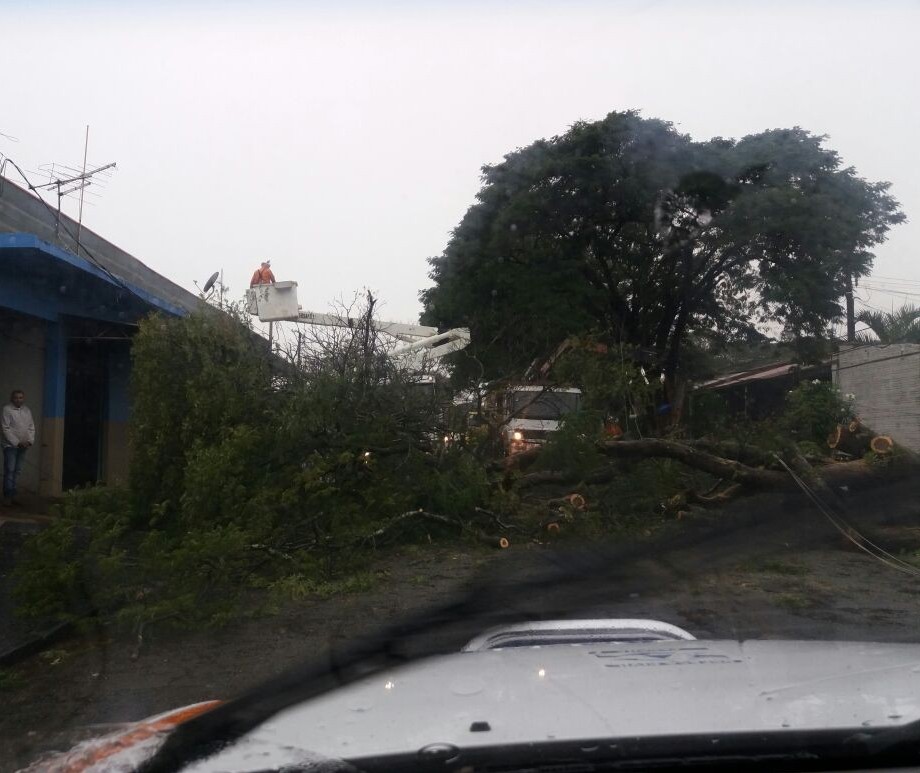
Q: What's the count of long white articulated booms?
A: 1